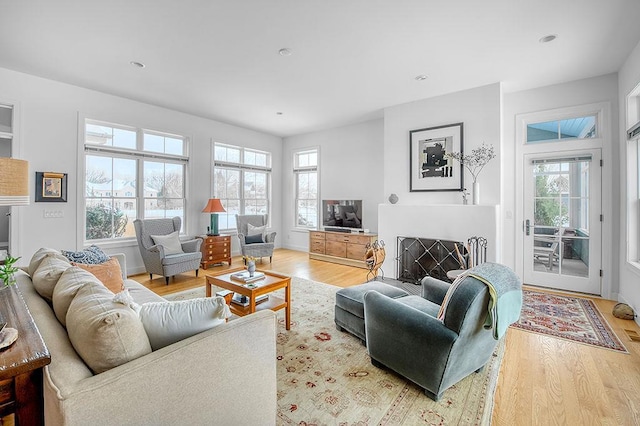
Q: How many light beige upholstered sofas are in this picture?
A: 1